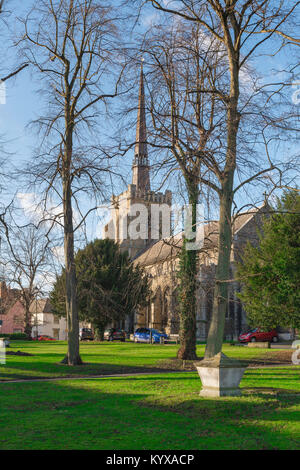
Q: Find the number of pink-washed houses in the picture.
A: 1